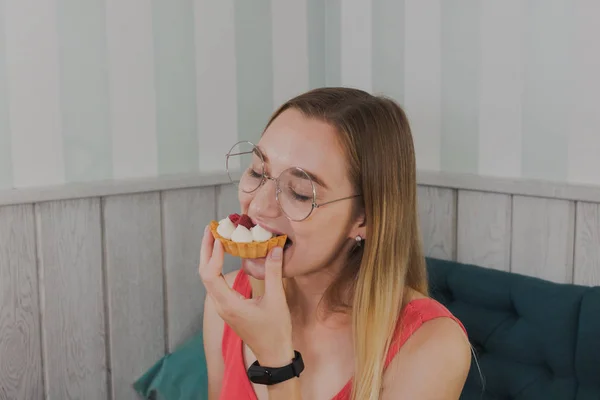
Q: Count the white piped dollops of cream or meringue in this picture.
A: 3